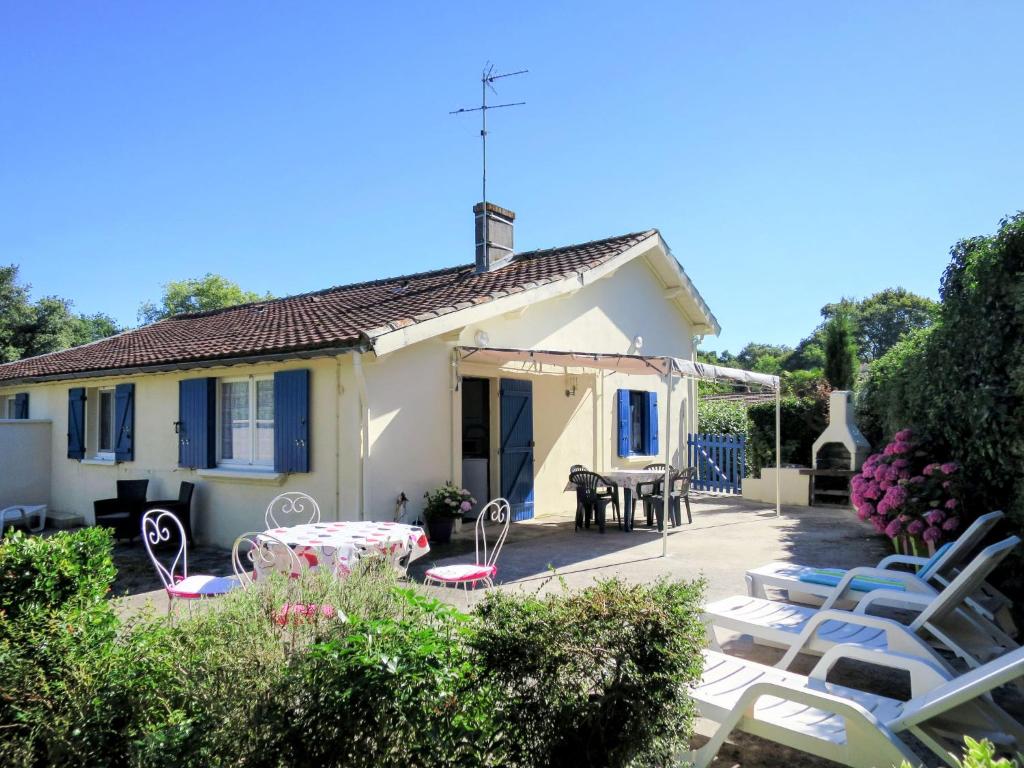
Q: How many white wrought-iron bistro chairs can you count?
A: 4